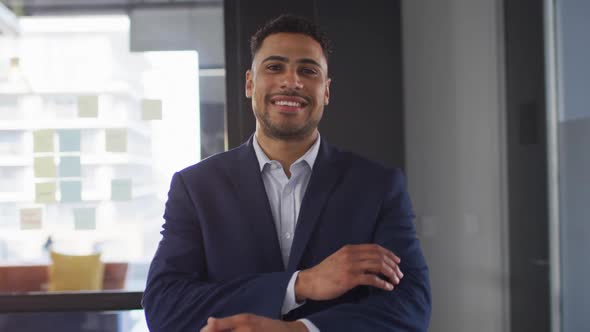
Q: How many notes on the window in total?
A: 12